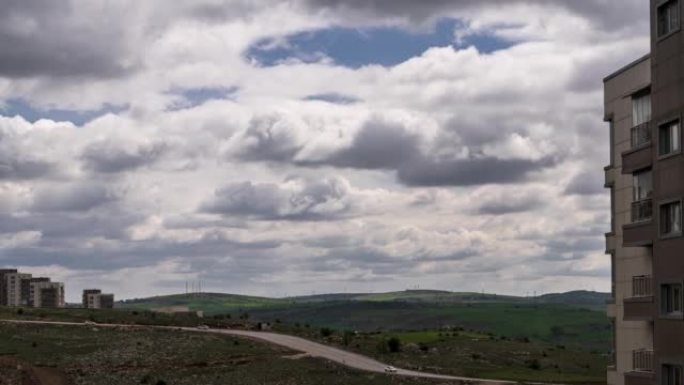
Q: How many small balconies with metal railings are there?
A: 4